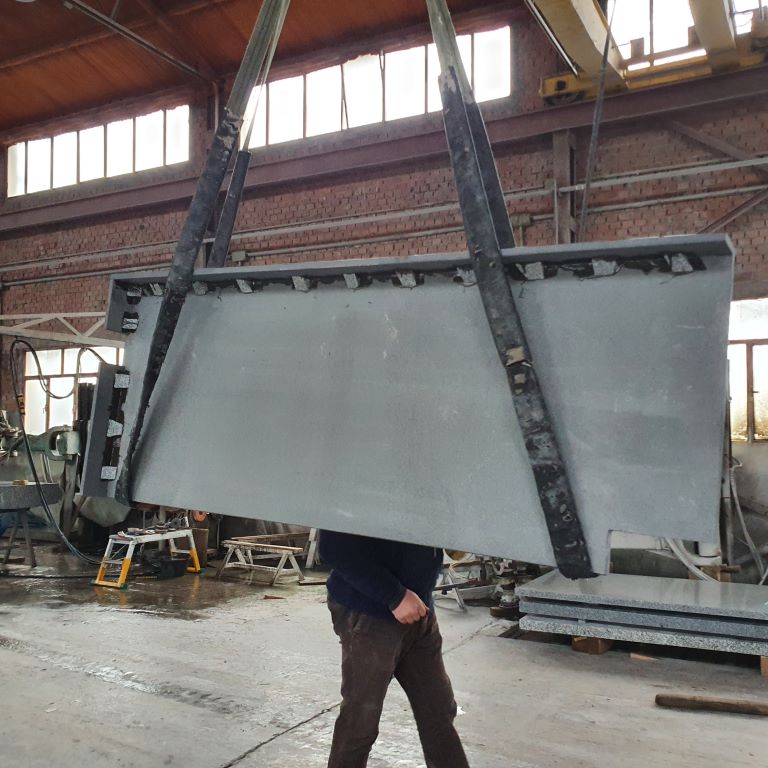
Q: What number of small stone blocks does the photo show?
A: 15